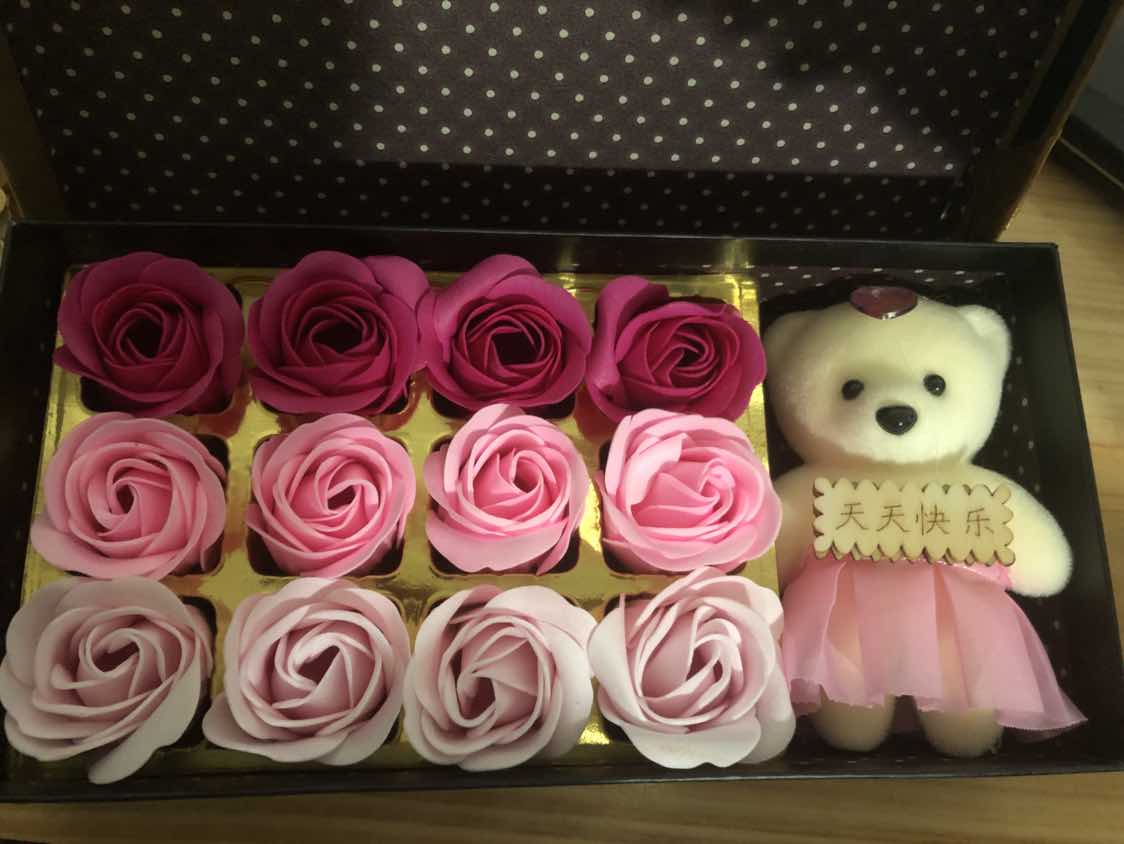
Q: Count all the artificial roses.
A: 12